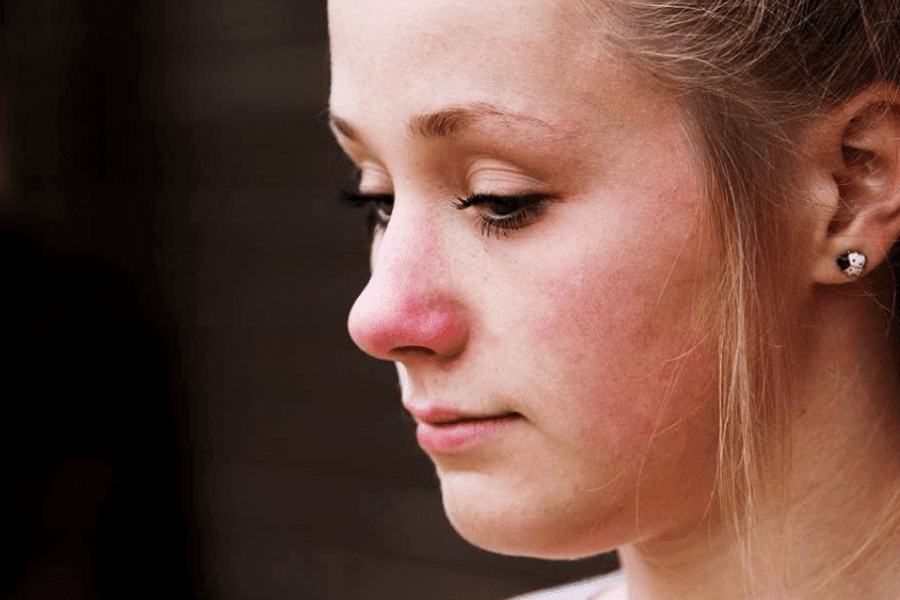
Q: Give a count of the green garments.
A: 0